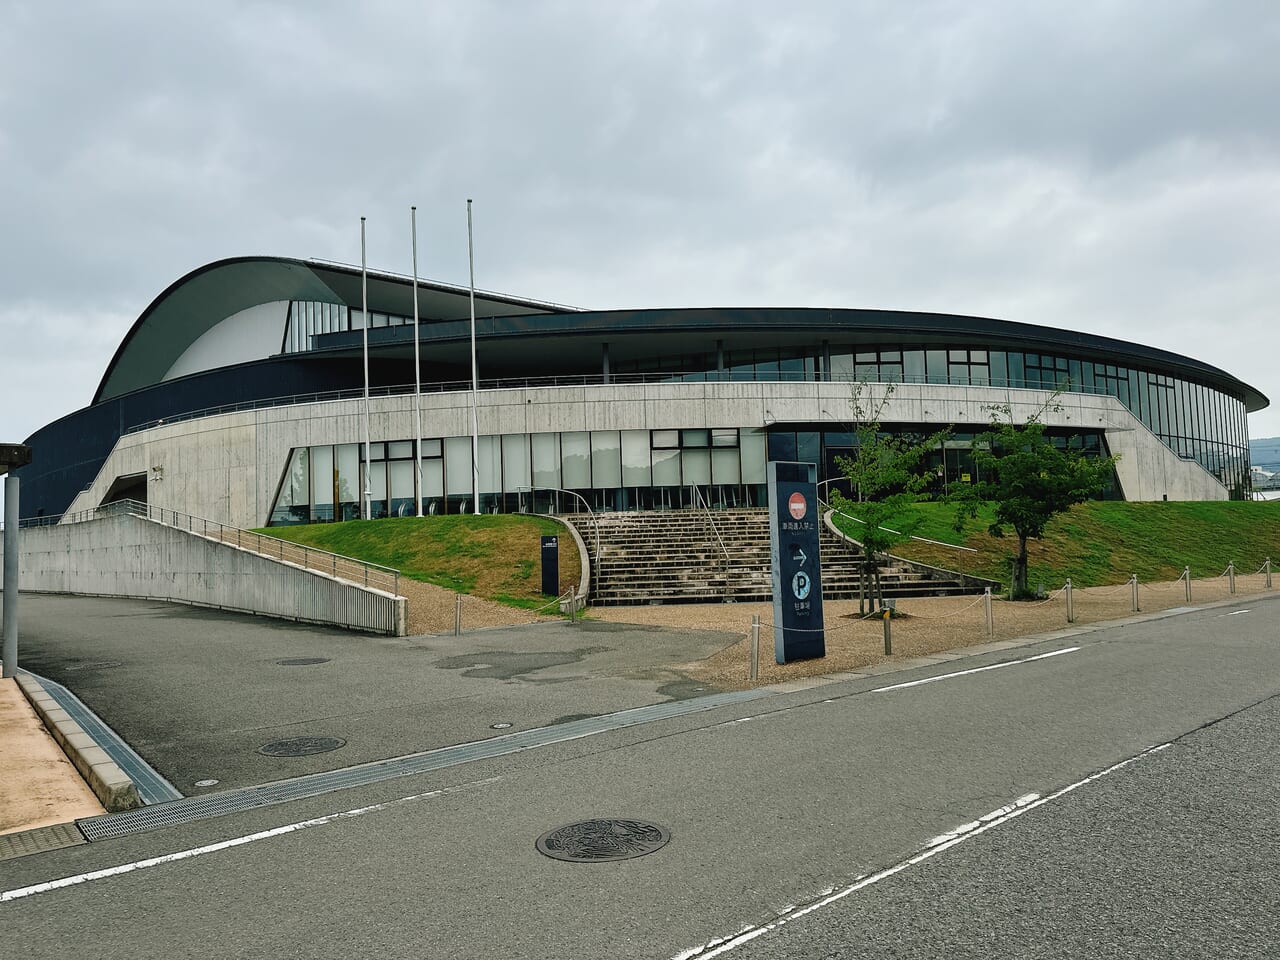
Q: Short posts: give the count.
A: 10